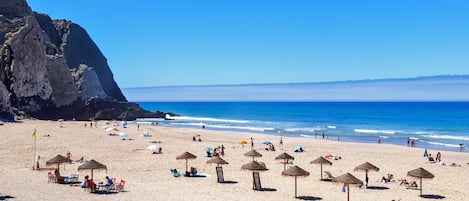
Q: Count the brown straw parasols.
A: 12